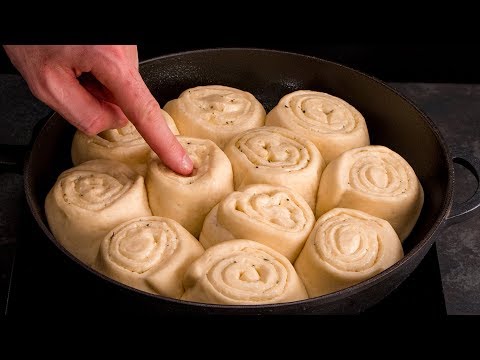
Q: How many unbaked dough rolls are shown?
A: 11